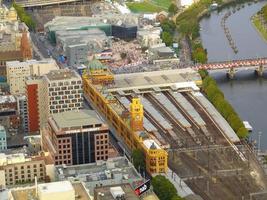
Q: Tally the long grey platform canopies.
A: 5